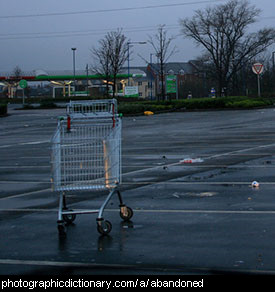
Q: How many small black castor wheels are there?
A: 4